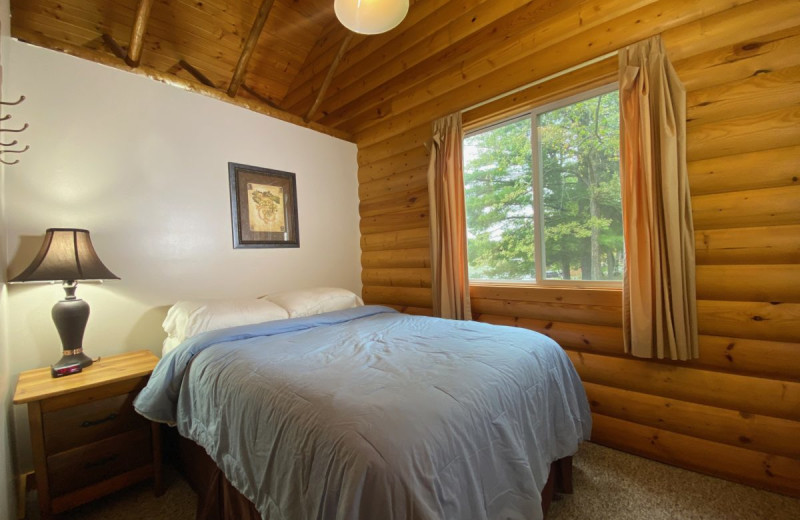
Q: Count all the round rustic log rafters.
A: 3